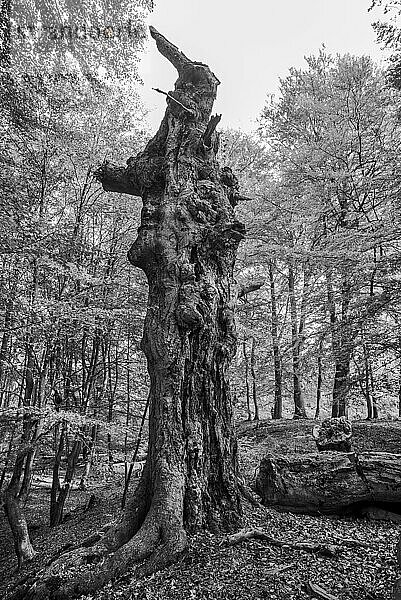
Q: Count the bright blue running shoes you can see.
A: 0